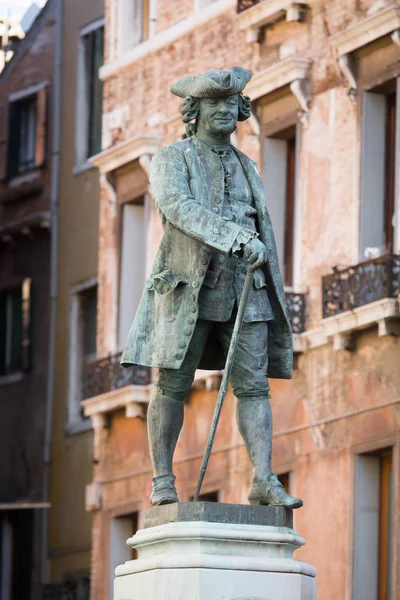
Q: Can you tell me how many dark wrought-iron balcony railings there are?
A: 3